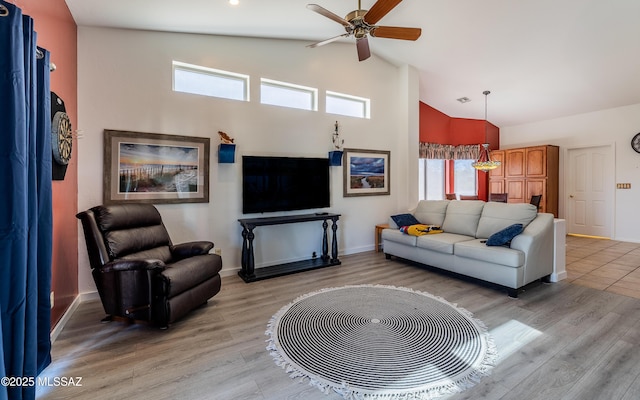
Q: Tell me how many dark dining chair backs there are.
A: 4